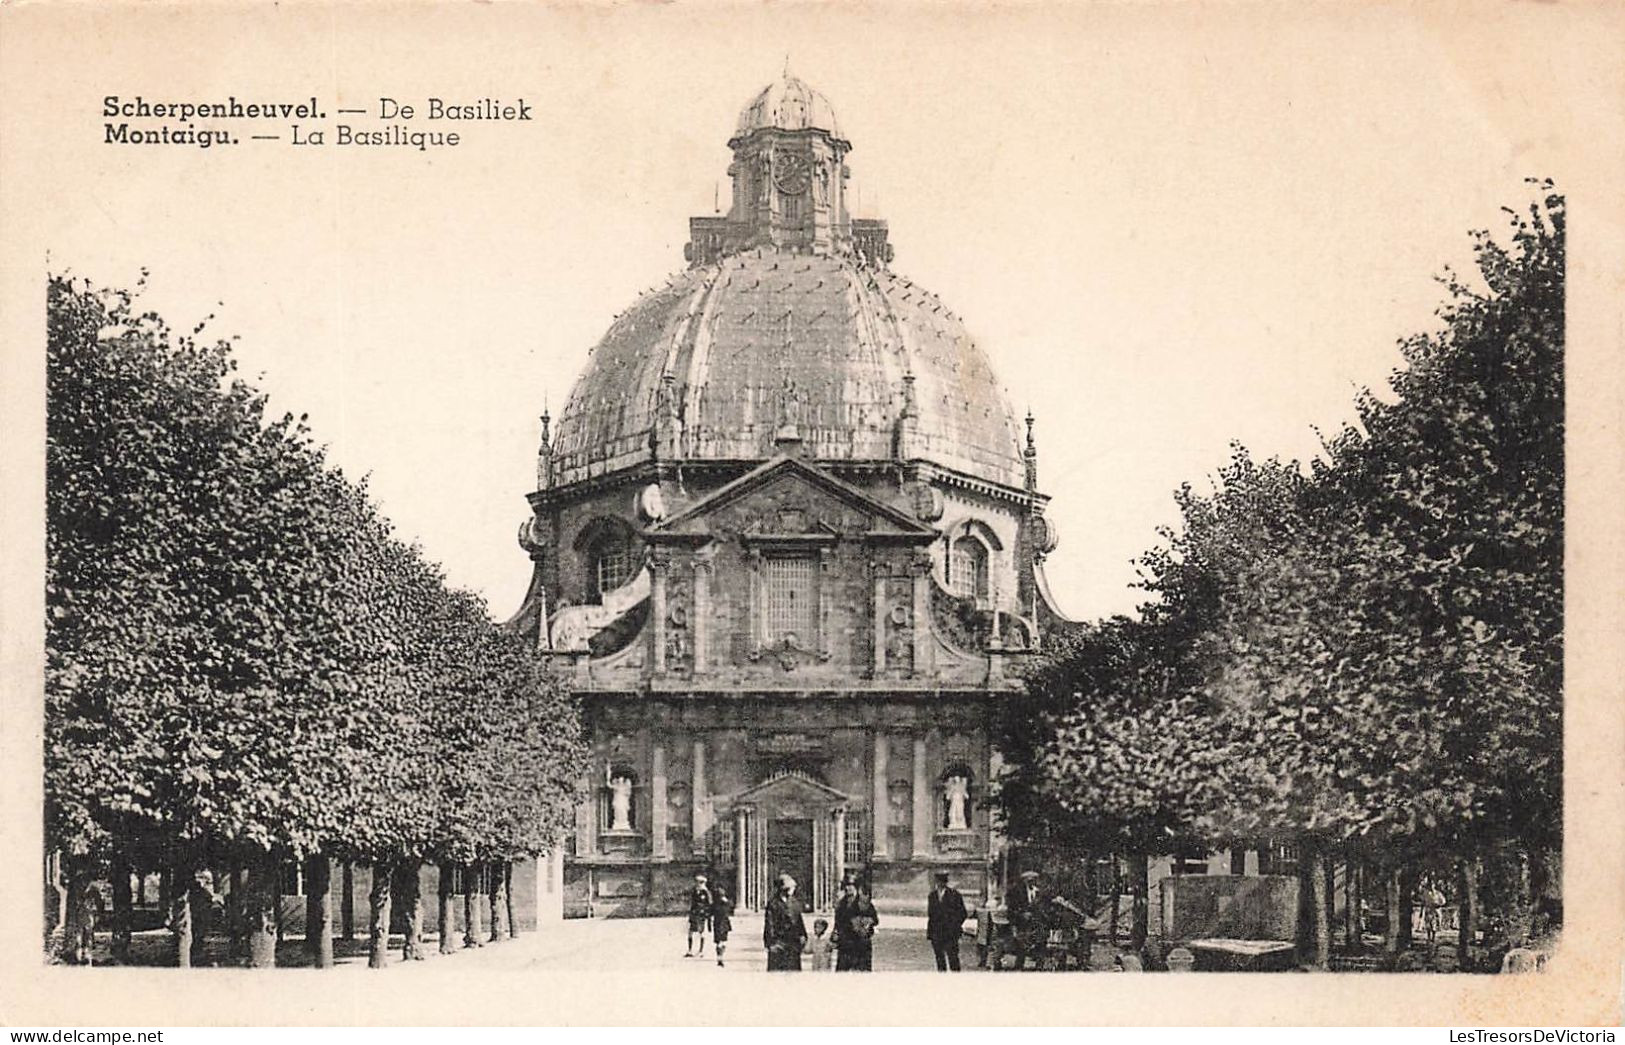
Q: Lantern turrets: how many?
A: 1